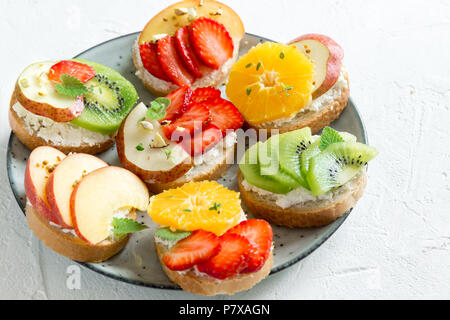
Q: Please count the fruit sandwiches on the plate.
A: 7